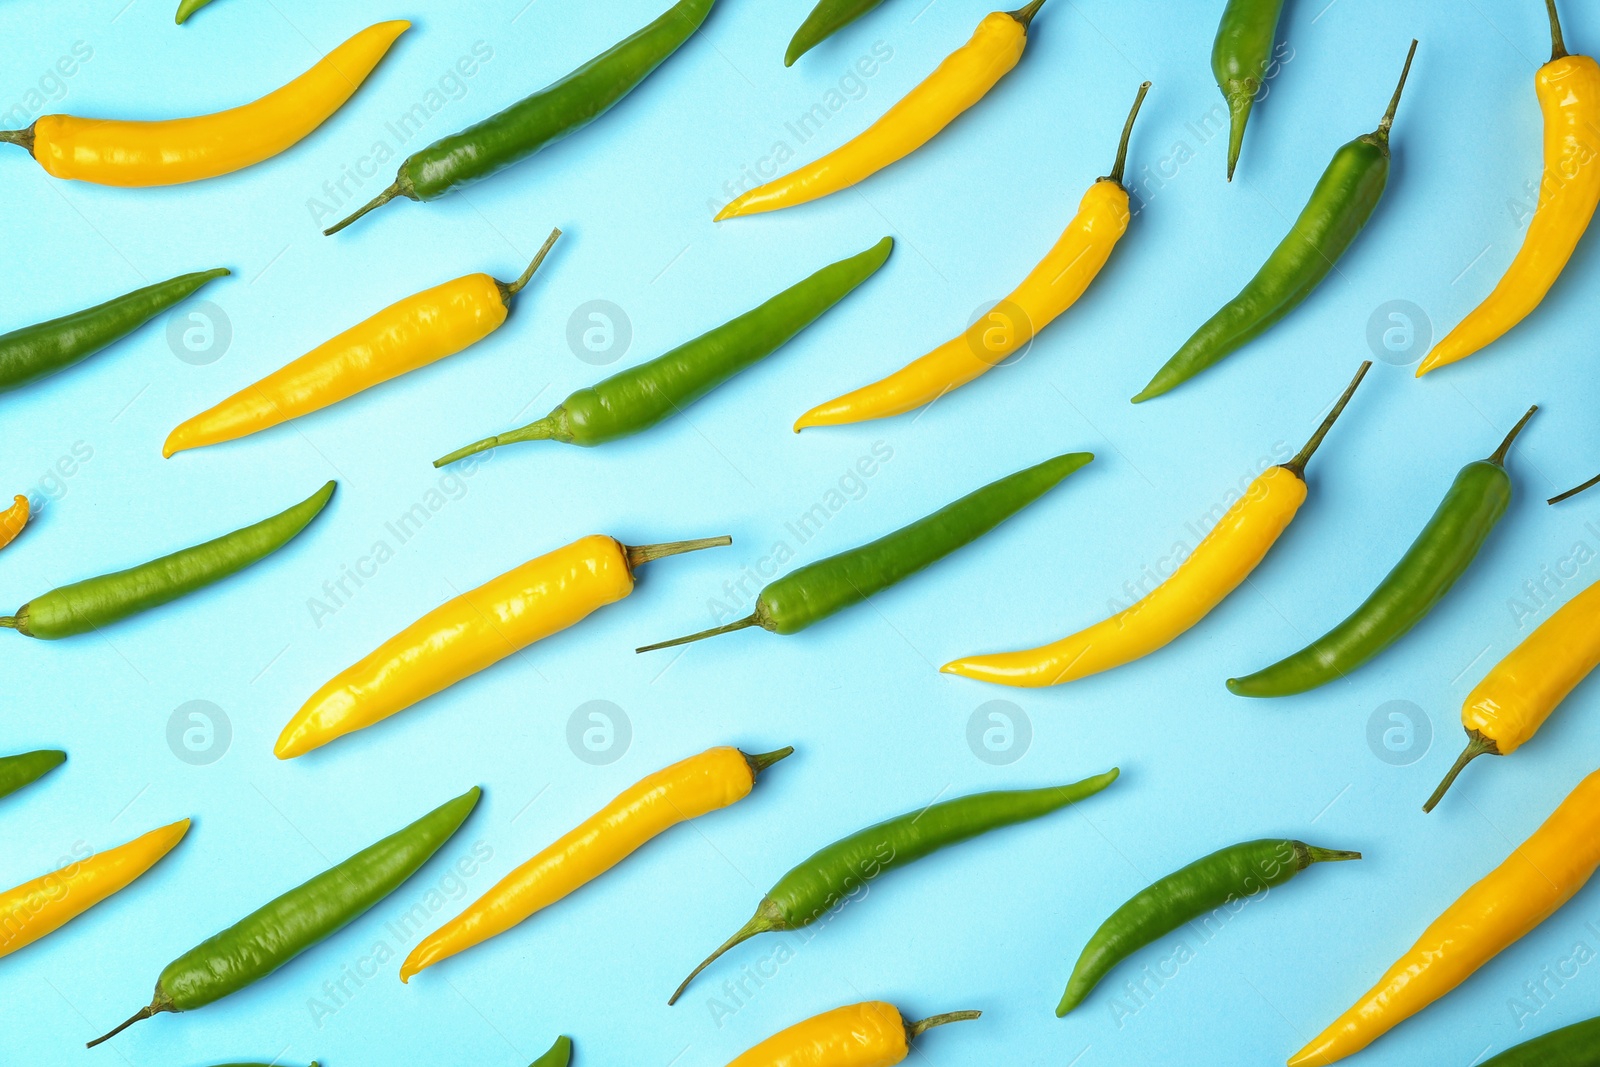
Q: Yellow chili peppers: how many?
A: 13